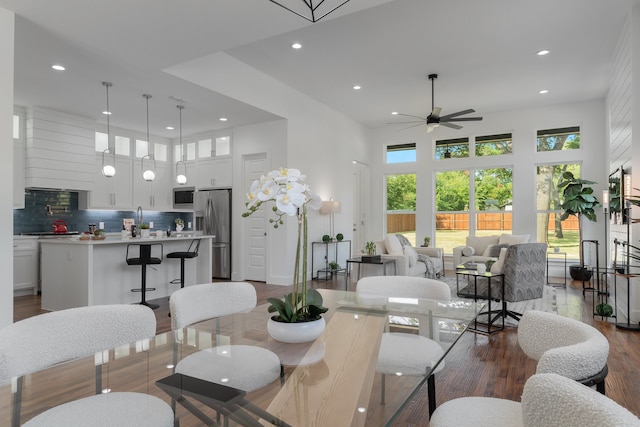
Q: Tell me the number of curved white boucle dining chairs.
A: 5